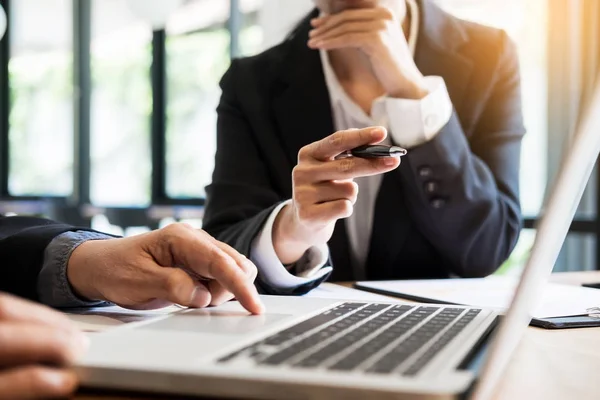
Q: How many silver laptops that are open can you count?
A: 1